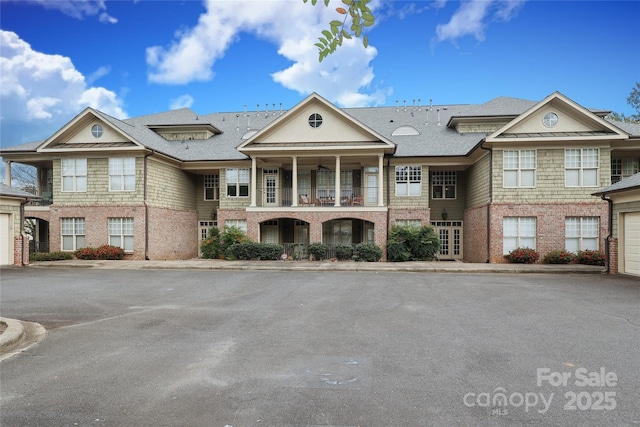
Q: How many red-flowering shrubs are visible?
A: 5